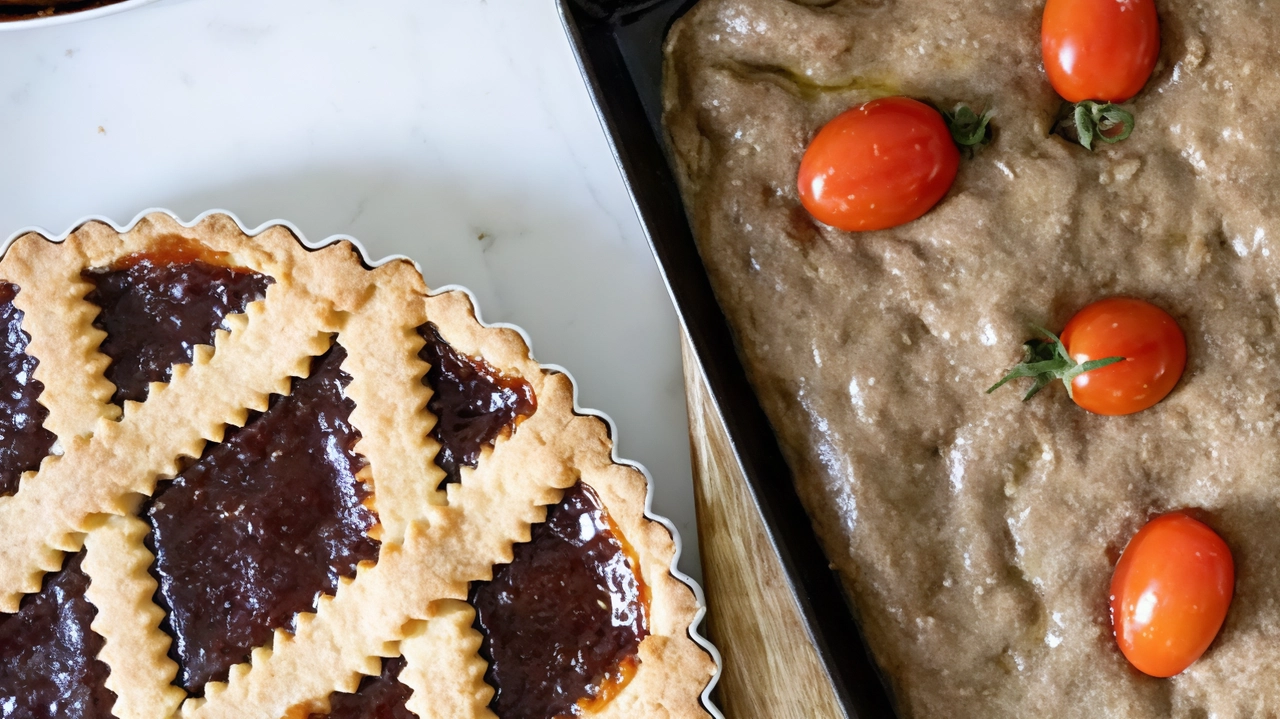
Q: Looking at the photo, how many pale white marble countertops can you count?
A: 1